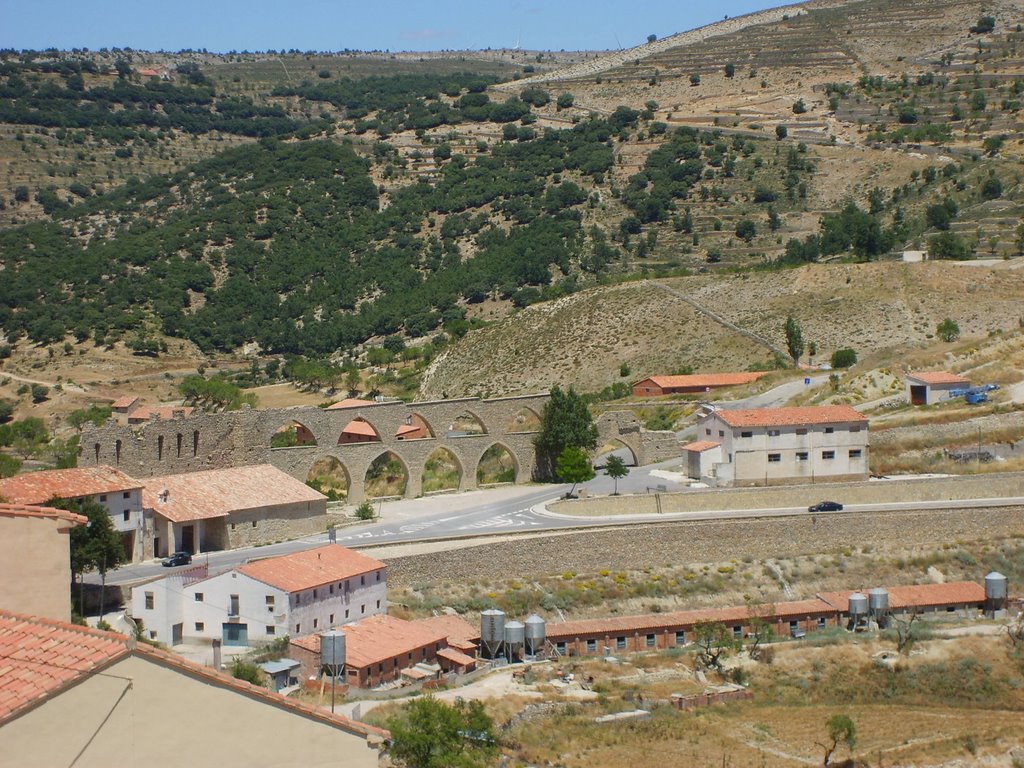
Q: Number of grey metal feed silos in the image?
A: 7